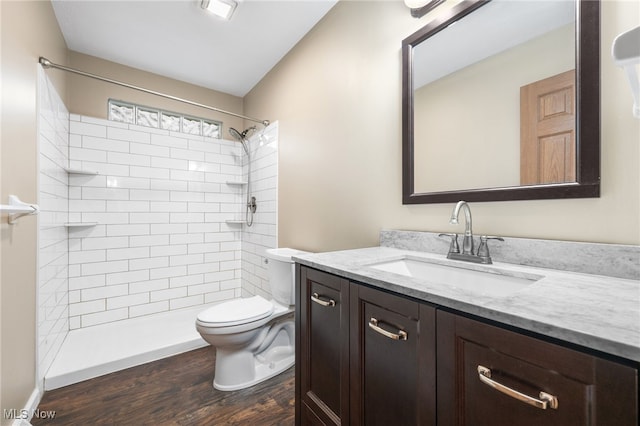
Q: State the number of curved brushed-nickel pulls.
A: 3